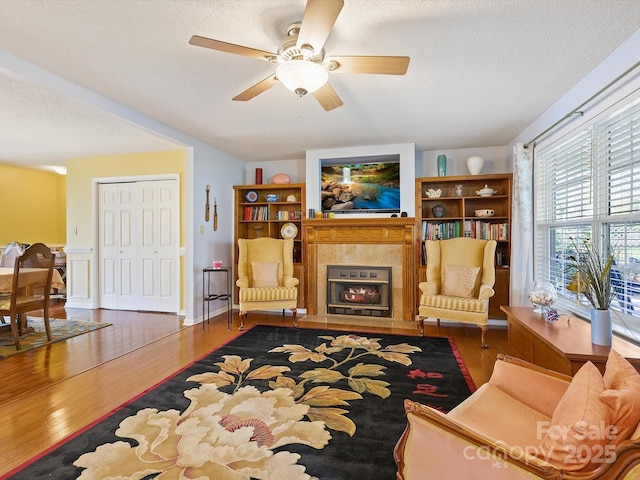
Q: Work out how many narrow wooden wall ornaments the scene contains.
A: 2